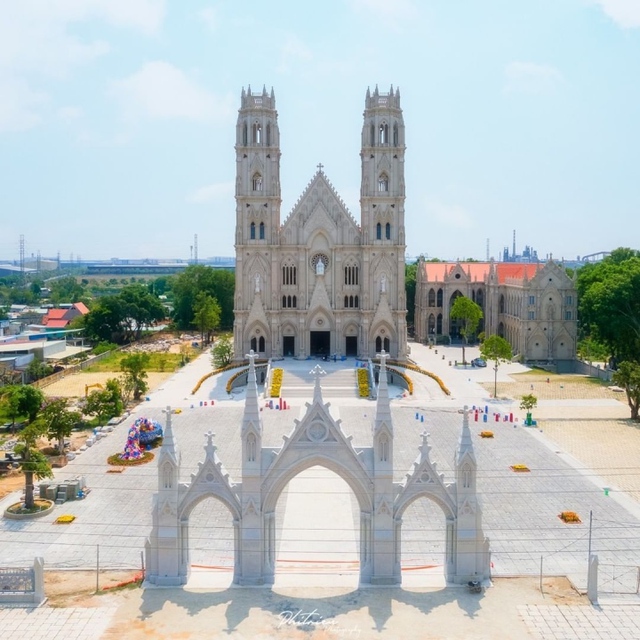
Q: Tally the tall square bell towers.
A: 2